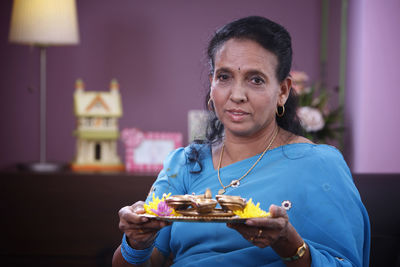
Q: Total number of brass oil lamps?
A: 3